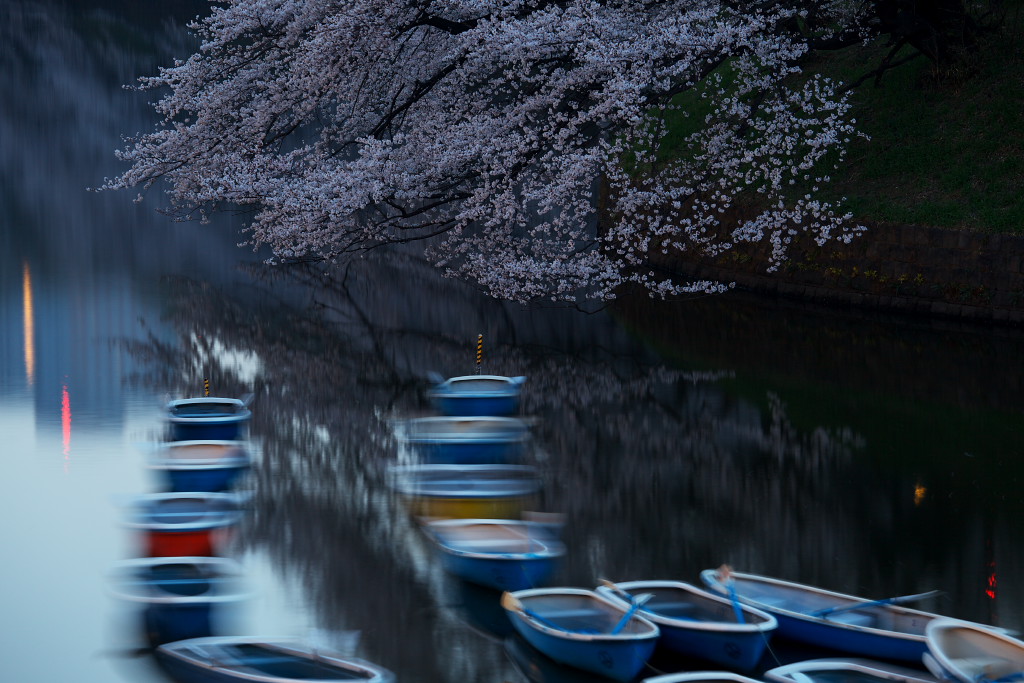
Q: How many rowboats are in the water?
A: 15